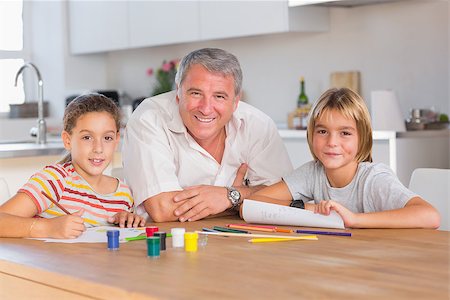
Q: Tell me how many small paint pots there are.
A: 6